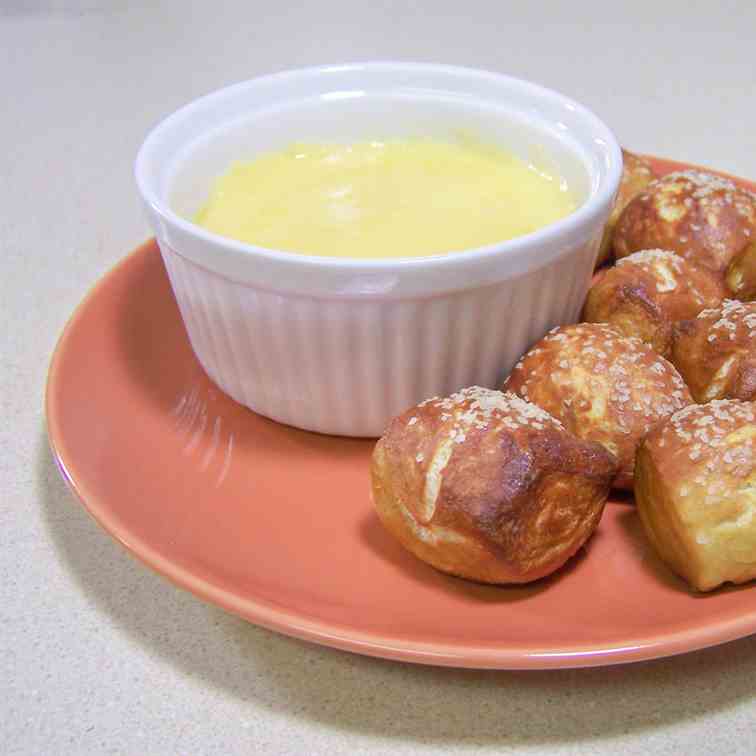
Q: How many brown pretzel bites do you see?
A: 8